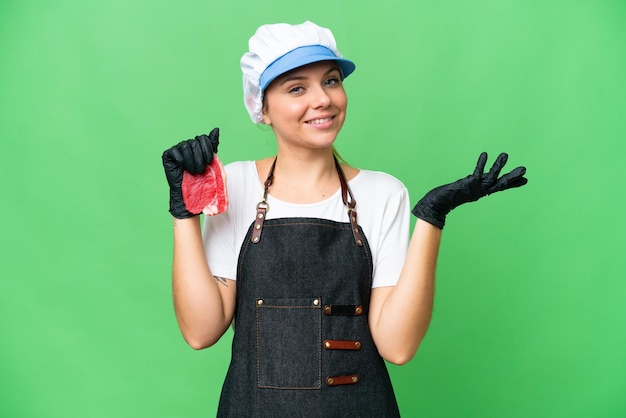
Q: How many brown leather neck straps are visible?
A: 2